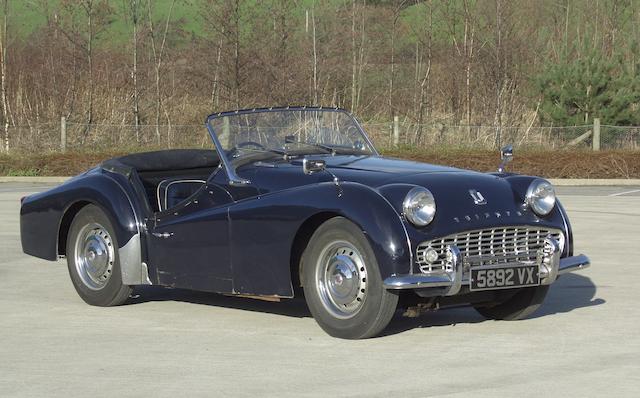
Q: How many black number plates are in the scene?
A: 1